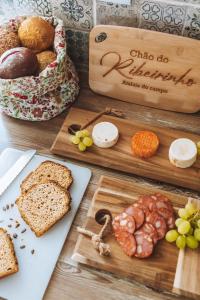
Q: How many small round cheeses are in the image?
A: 3